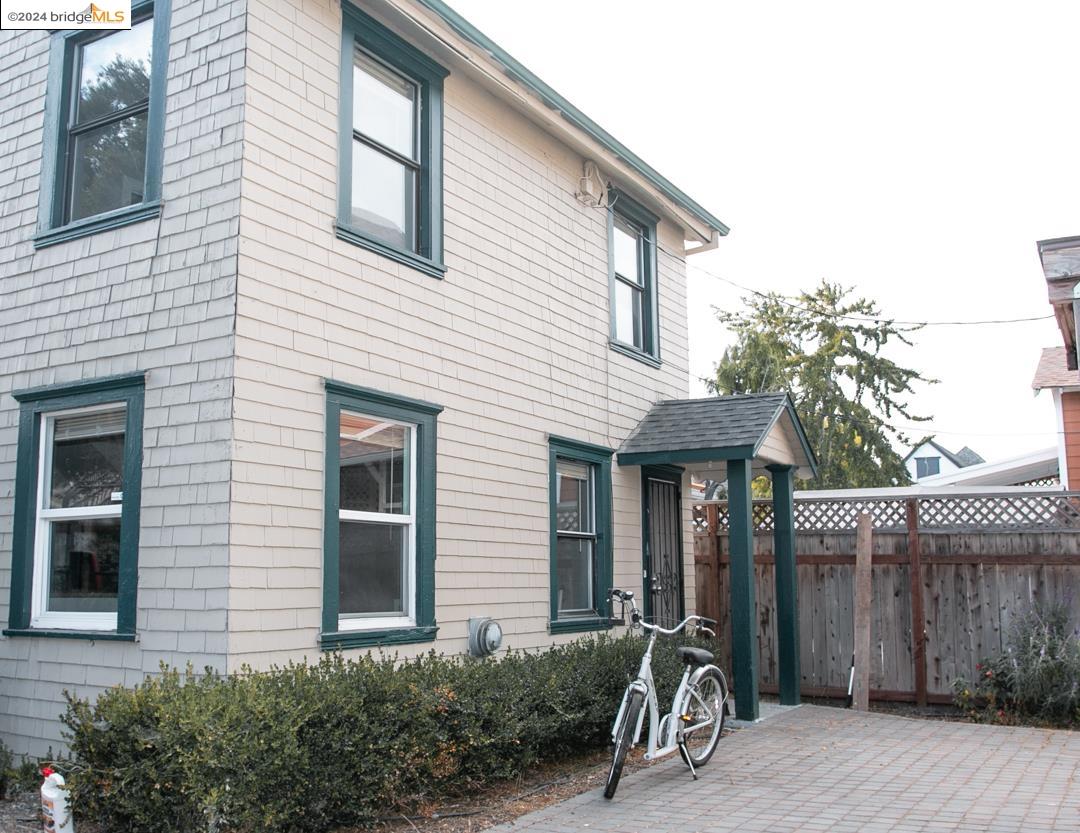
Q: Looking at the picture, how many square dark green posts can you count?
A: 2